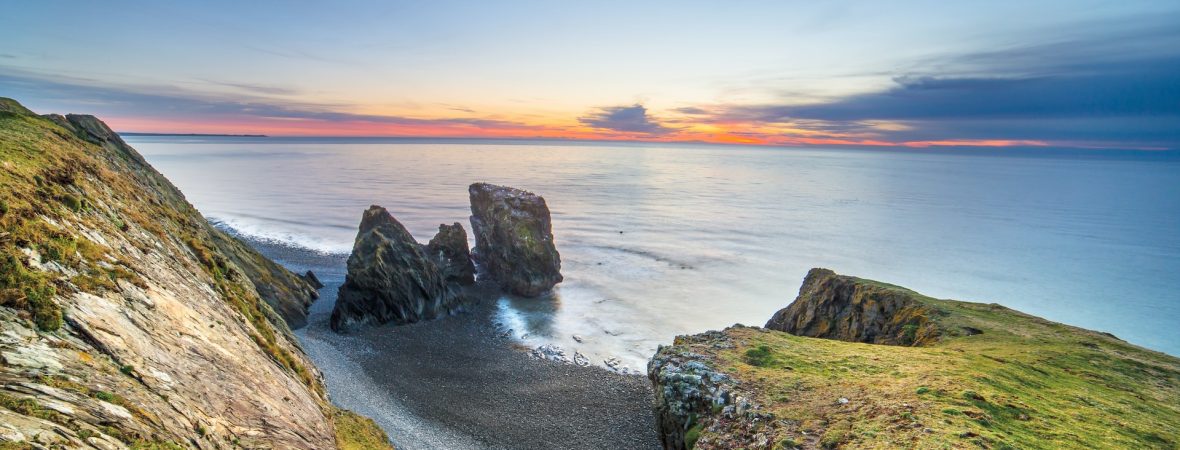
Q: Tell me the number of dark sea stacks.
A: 3